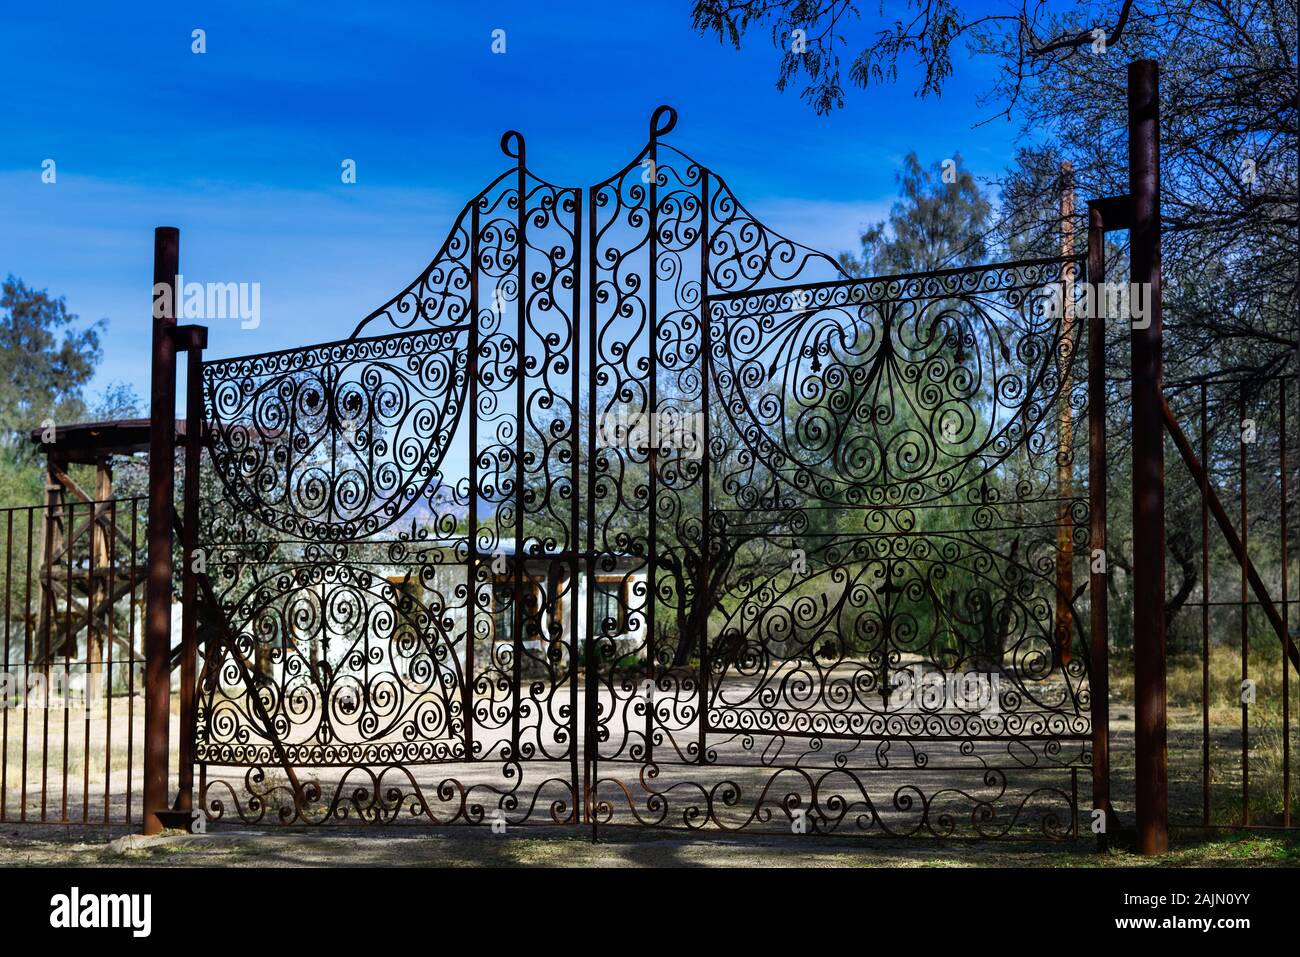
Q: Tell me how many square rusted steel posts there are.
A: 2